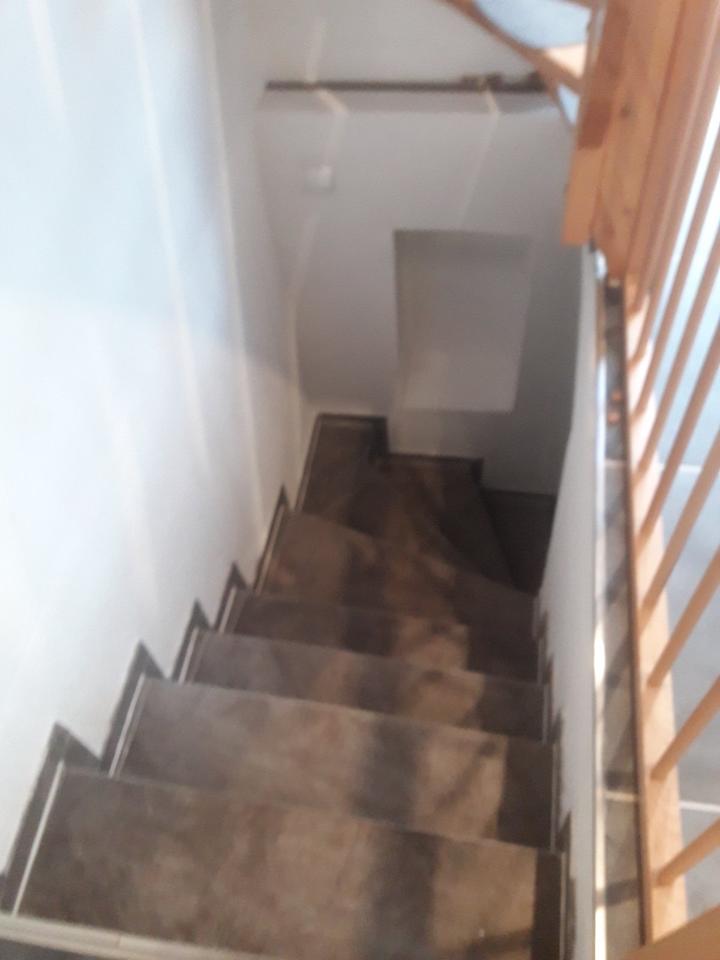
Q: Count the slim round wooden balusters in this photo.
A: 9